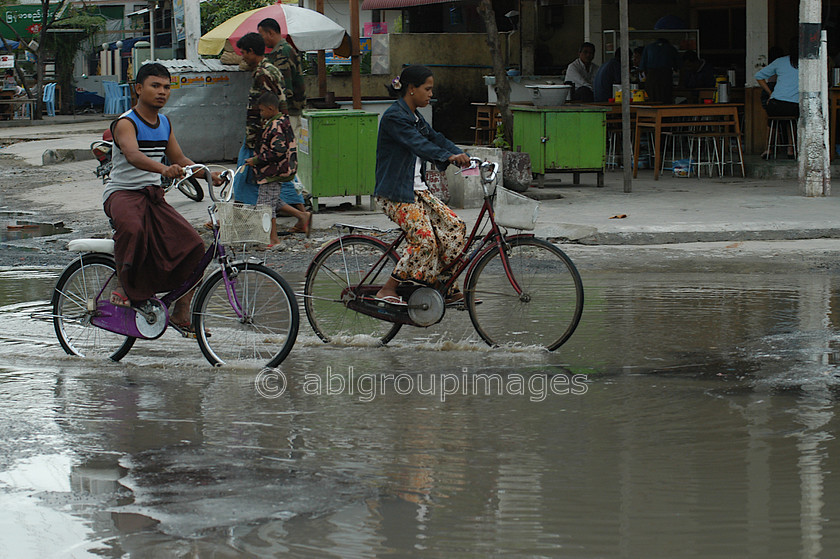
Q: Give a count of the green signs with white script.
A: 1